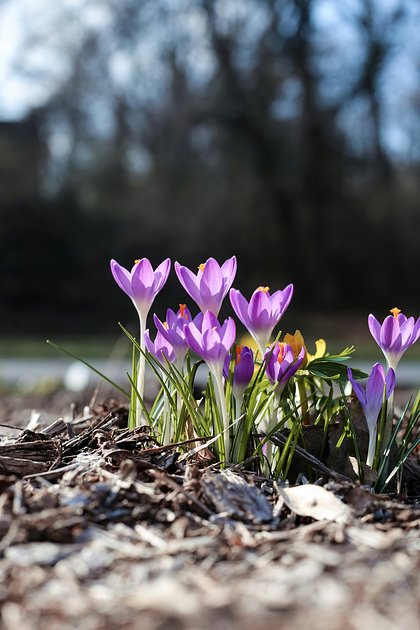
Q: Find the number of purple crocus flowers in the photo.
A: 10